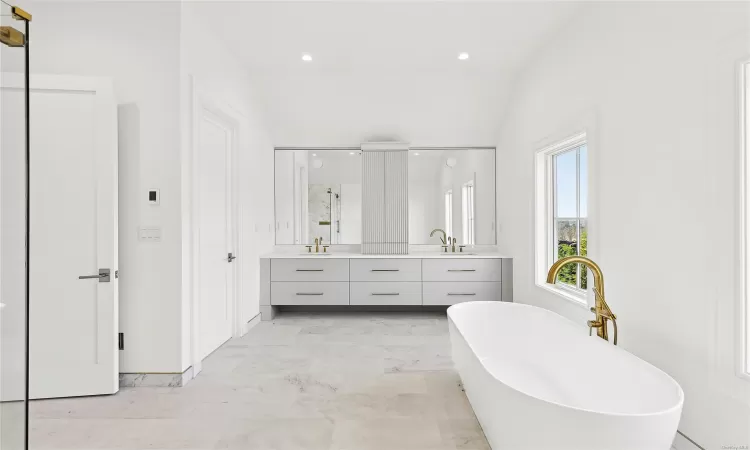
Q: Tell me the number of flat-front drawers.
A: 6